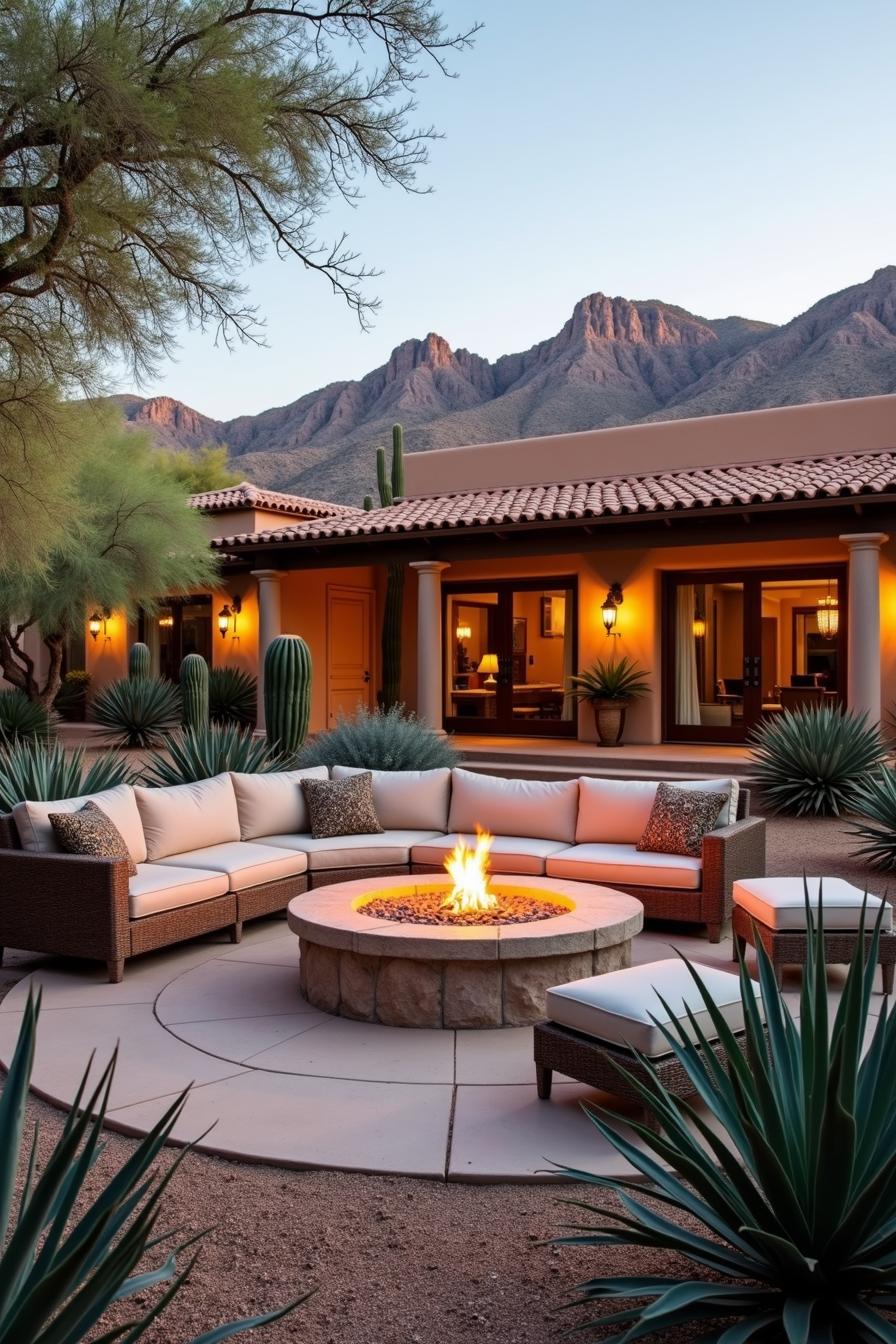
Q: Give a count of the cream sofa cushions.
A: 11